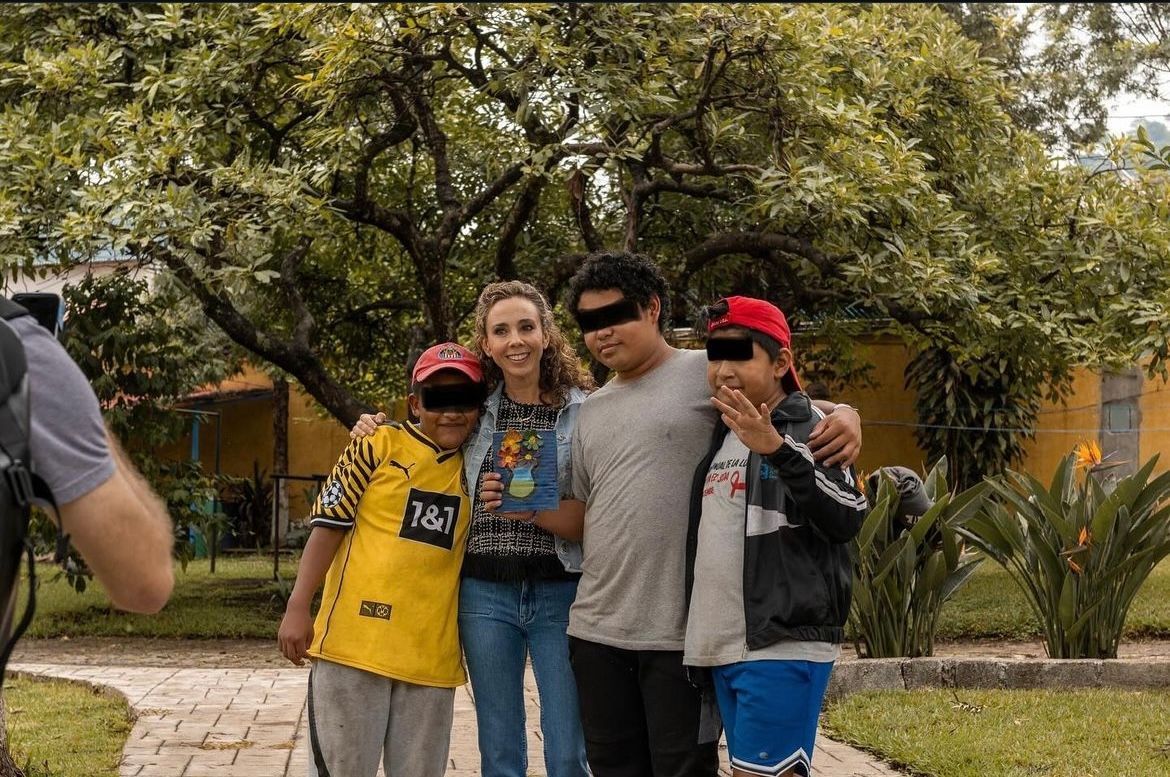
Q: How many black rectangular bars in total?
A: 3